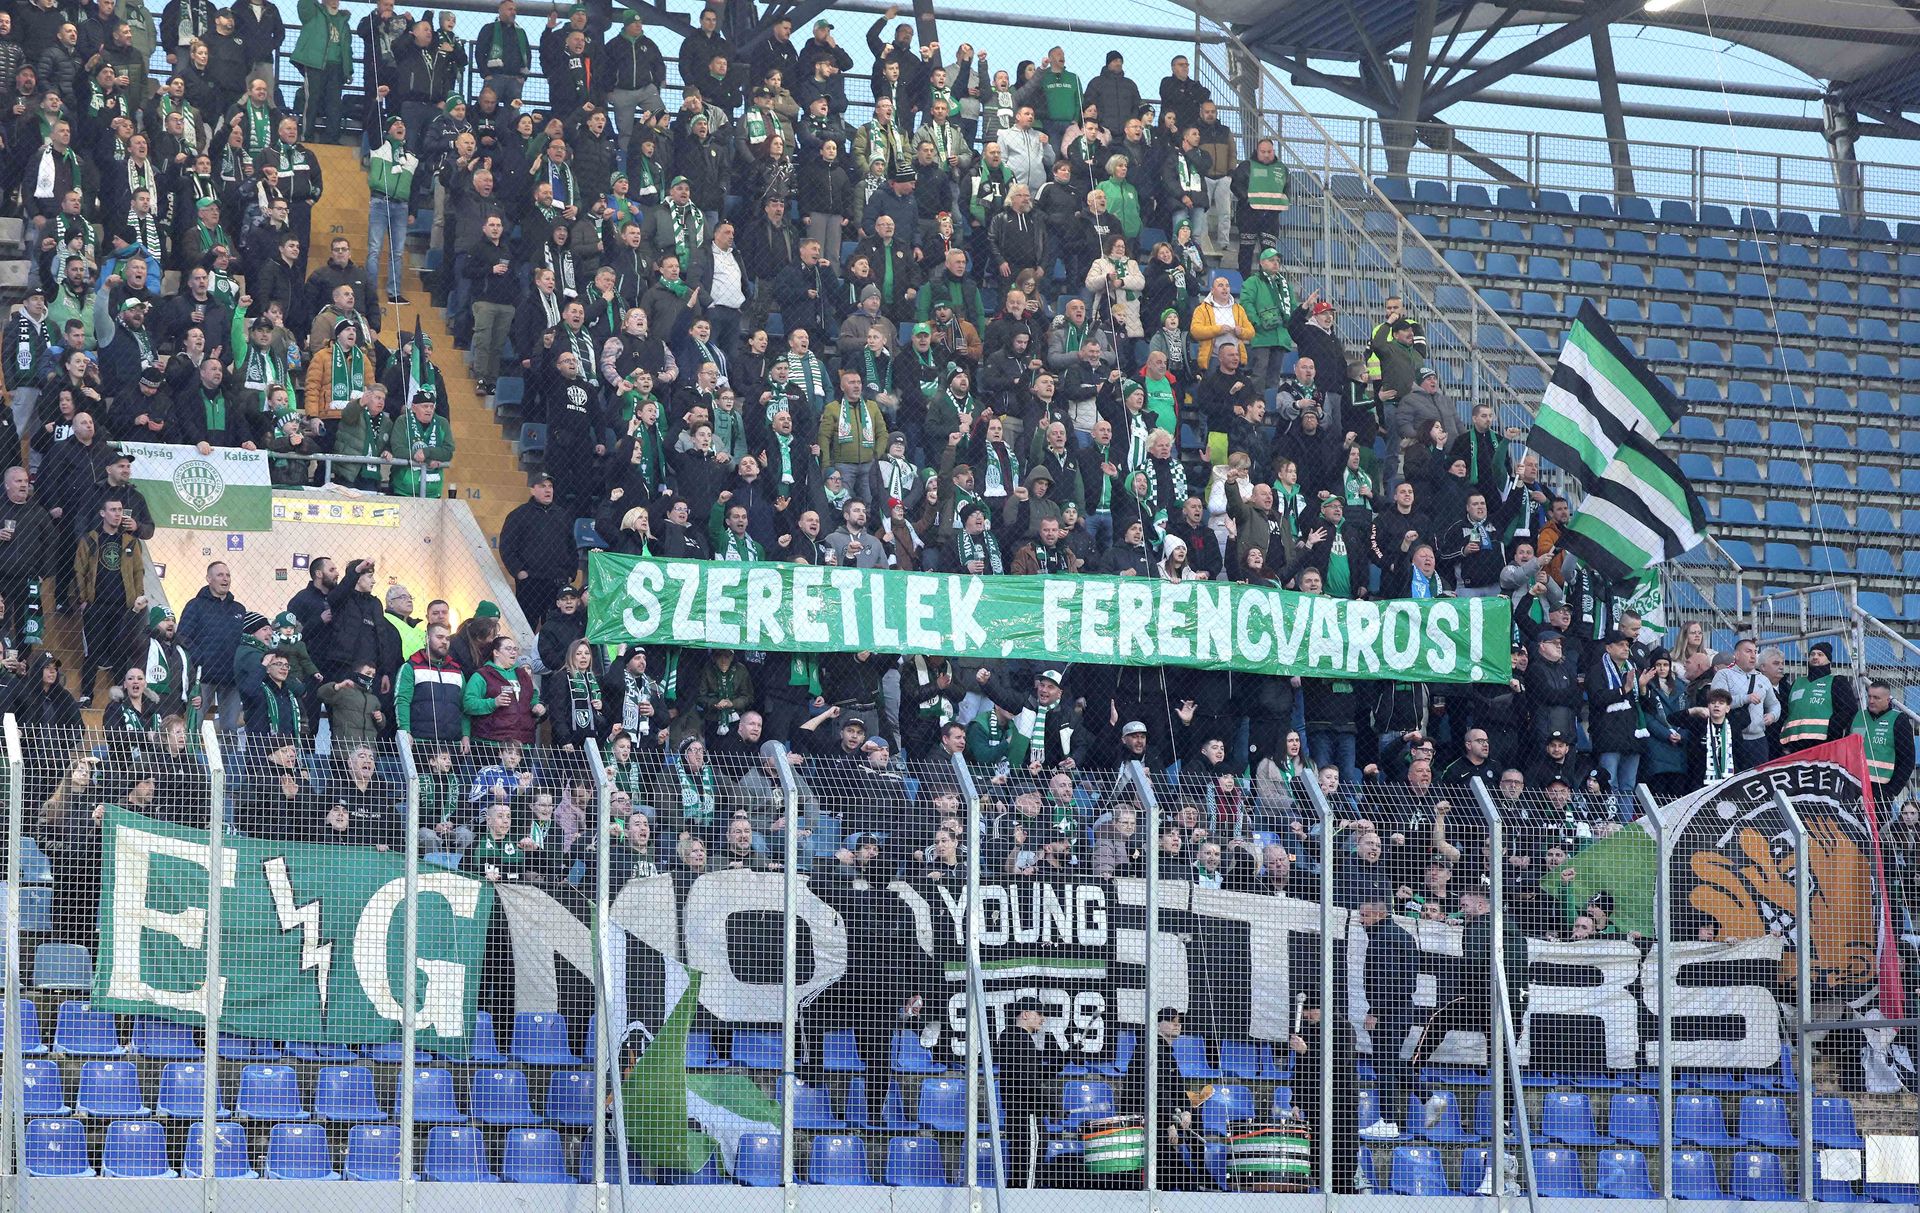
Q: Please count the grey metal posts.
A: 11